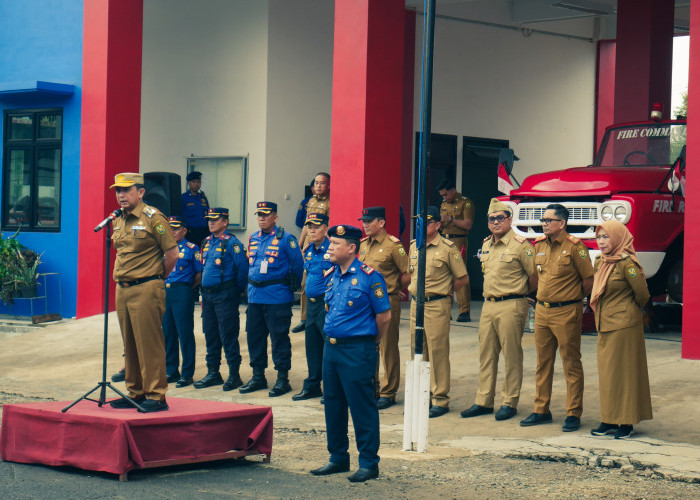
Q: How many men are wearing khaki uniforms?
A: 7